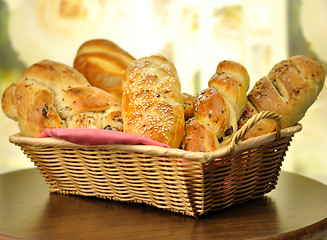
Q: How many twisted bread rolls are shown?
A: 2